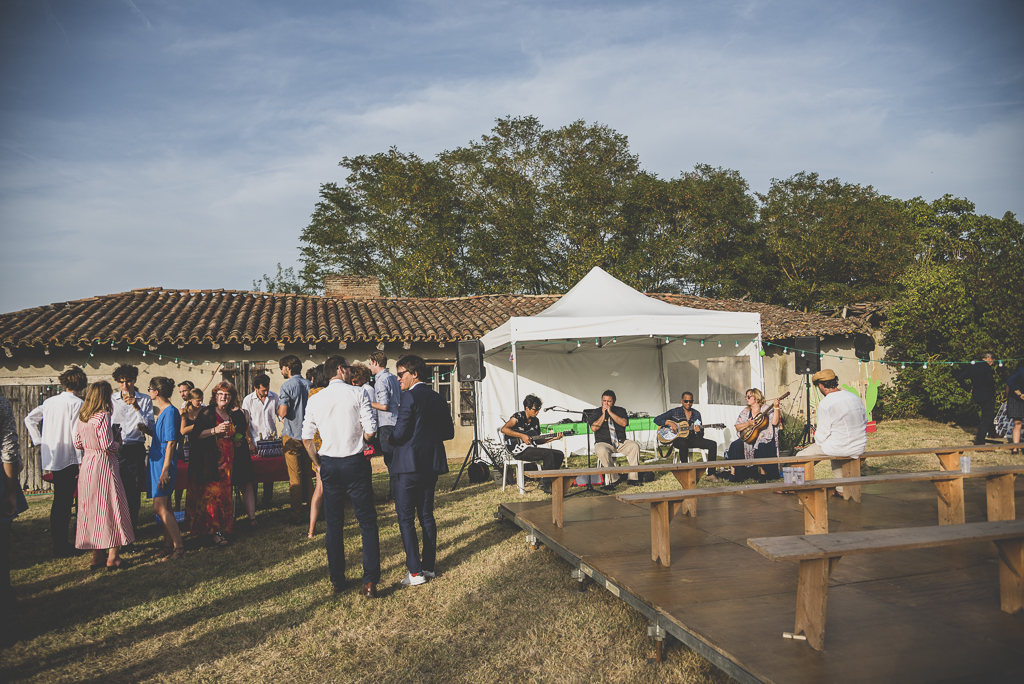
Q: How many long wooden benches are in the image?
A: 3